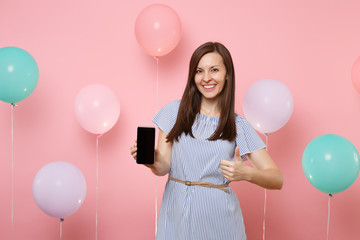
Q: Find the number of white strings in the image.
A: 6